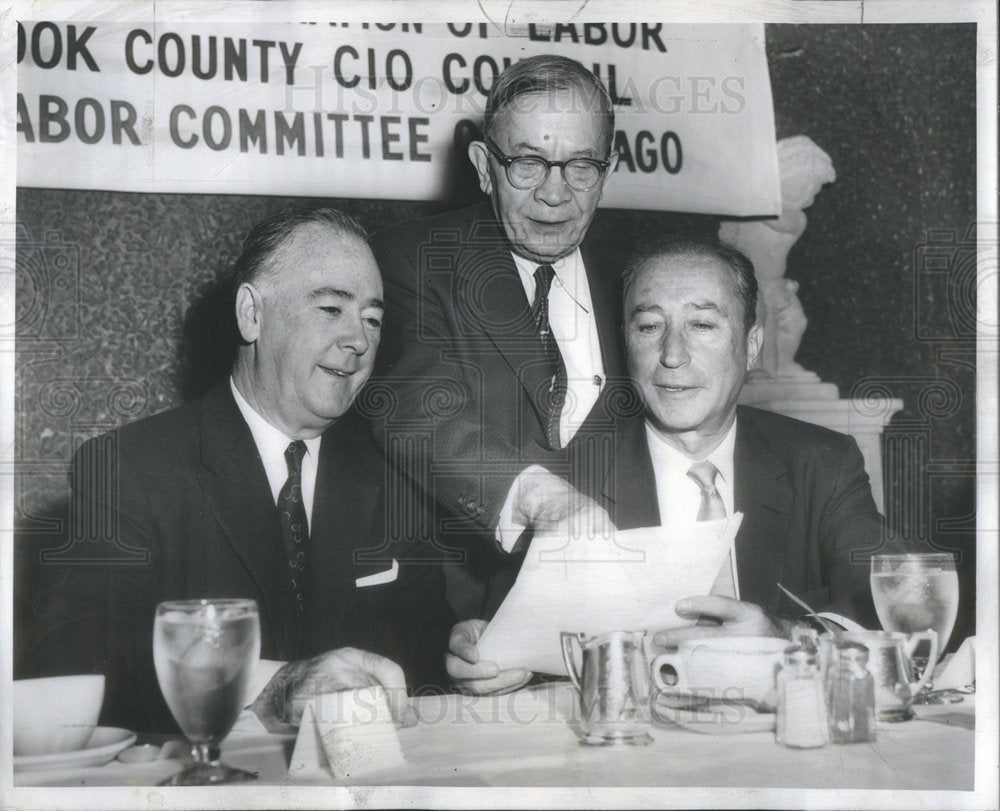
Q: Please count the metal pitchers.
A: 2